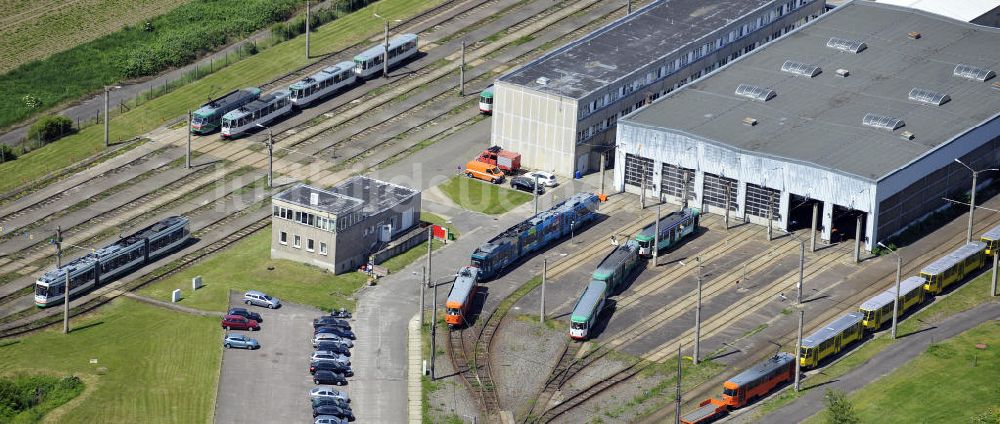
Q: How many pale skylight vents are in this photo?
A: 6